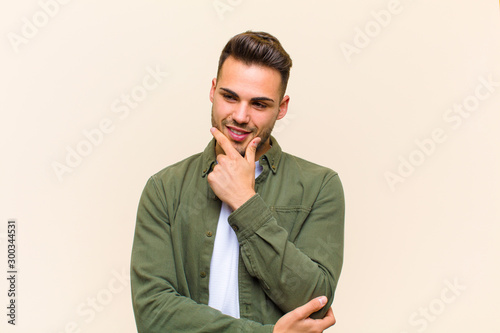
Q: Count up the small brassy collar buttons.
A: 2